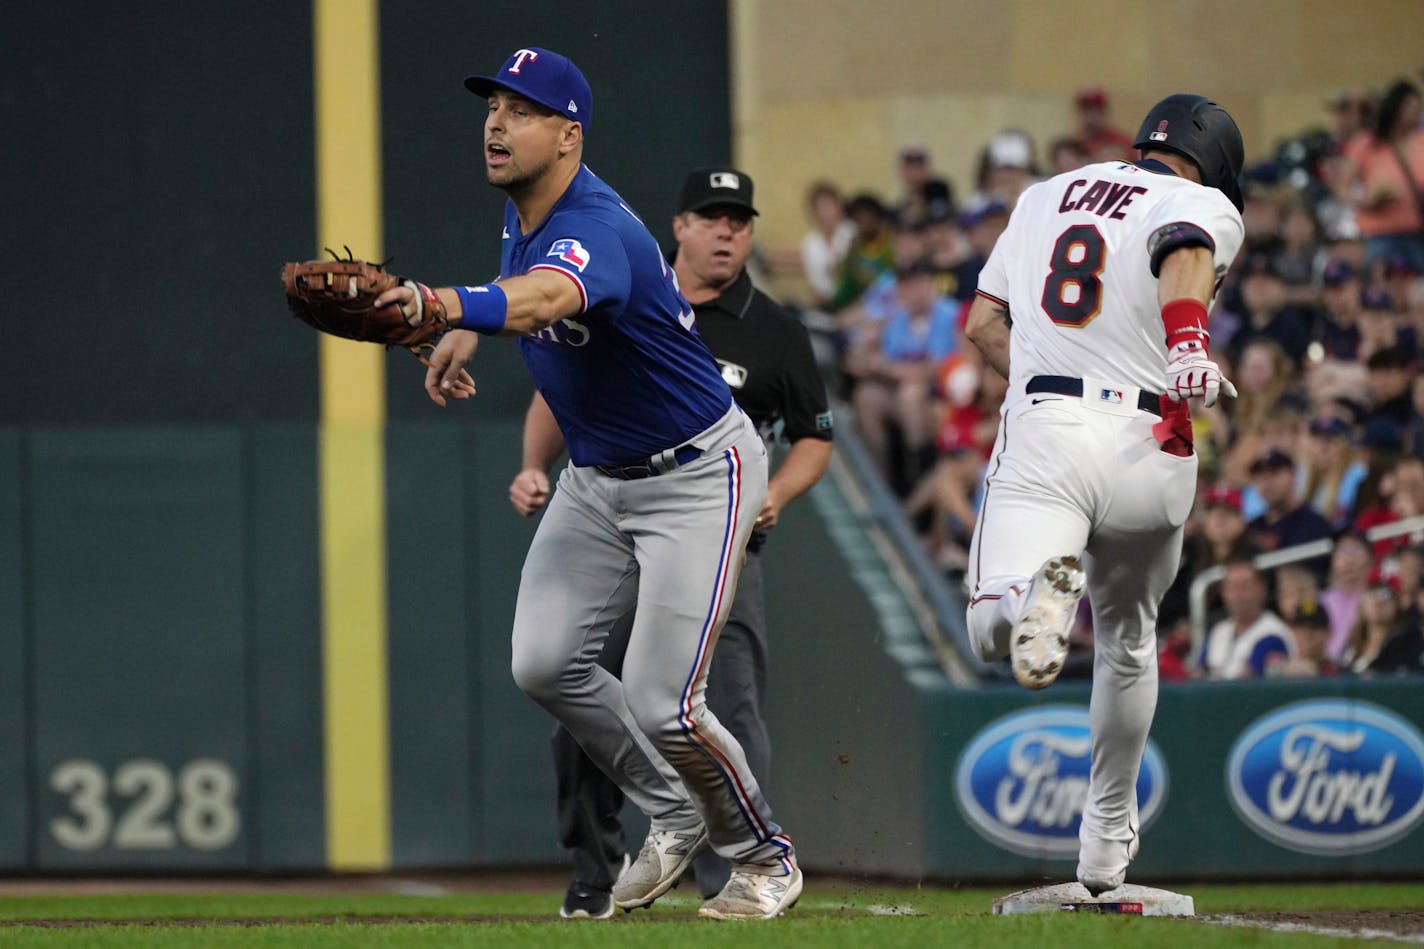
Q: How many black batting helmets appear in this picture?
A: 1